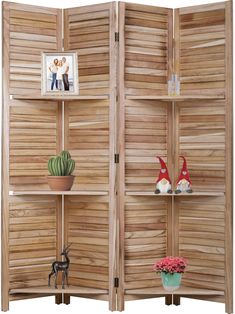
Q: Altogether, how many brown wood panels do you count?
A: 4